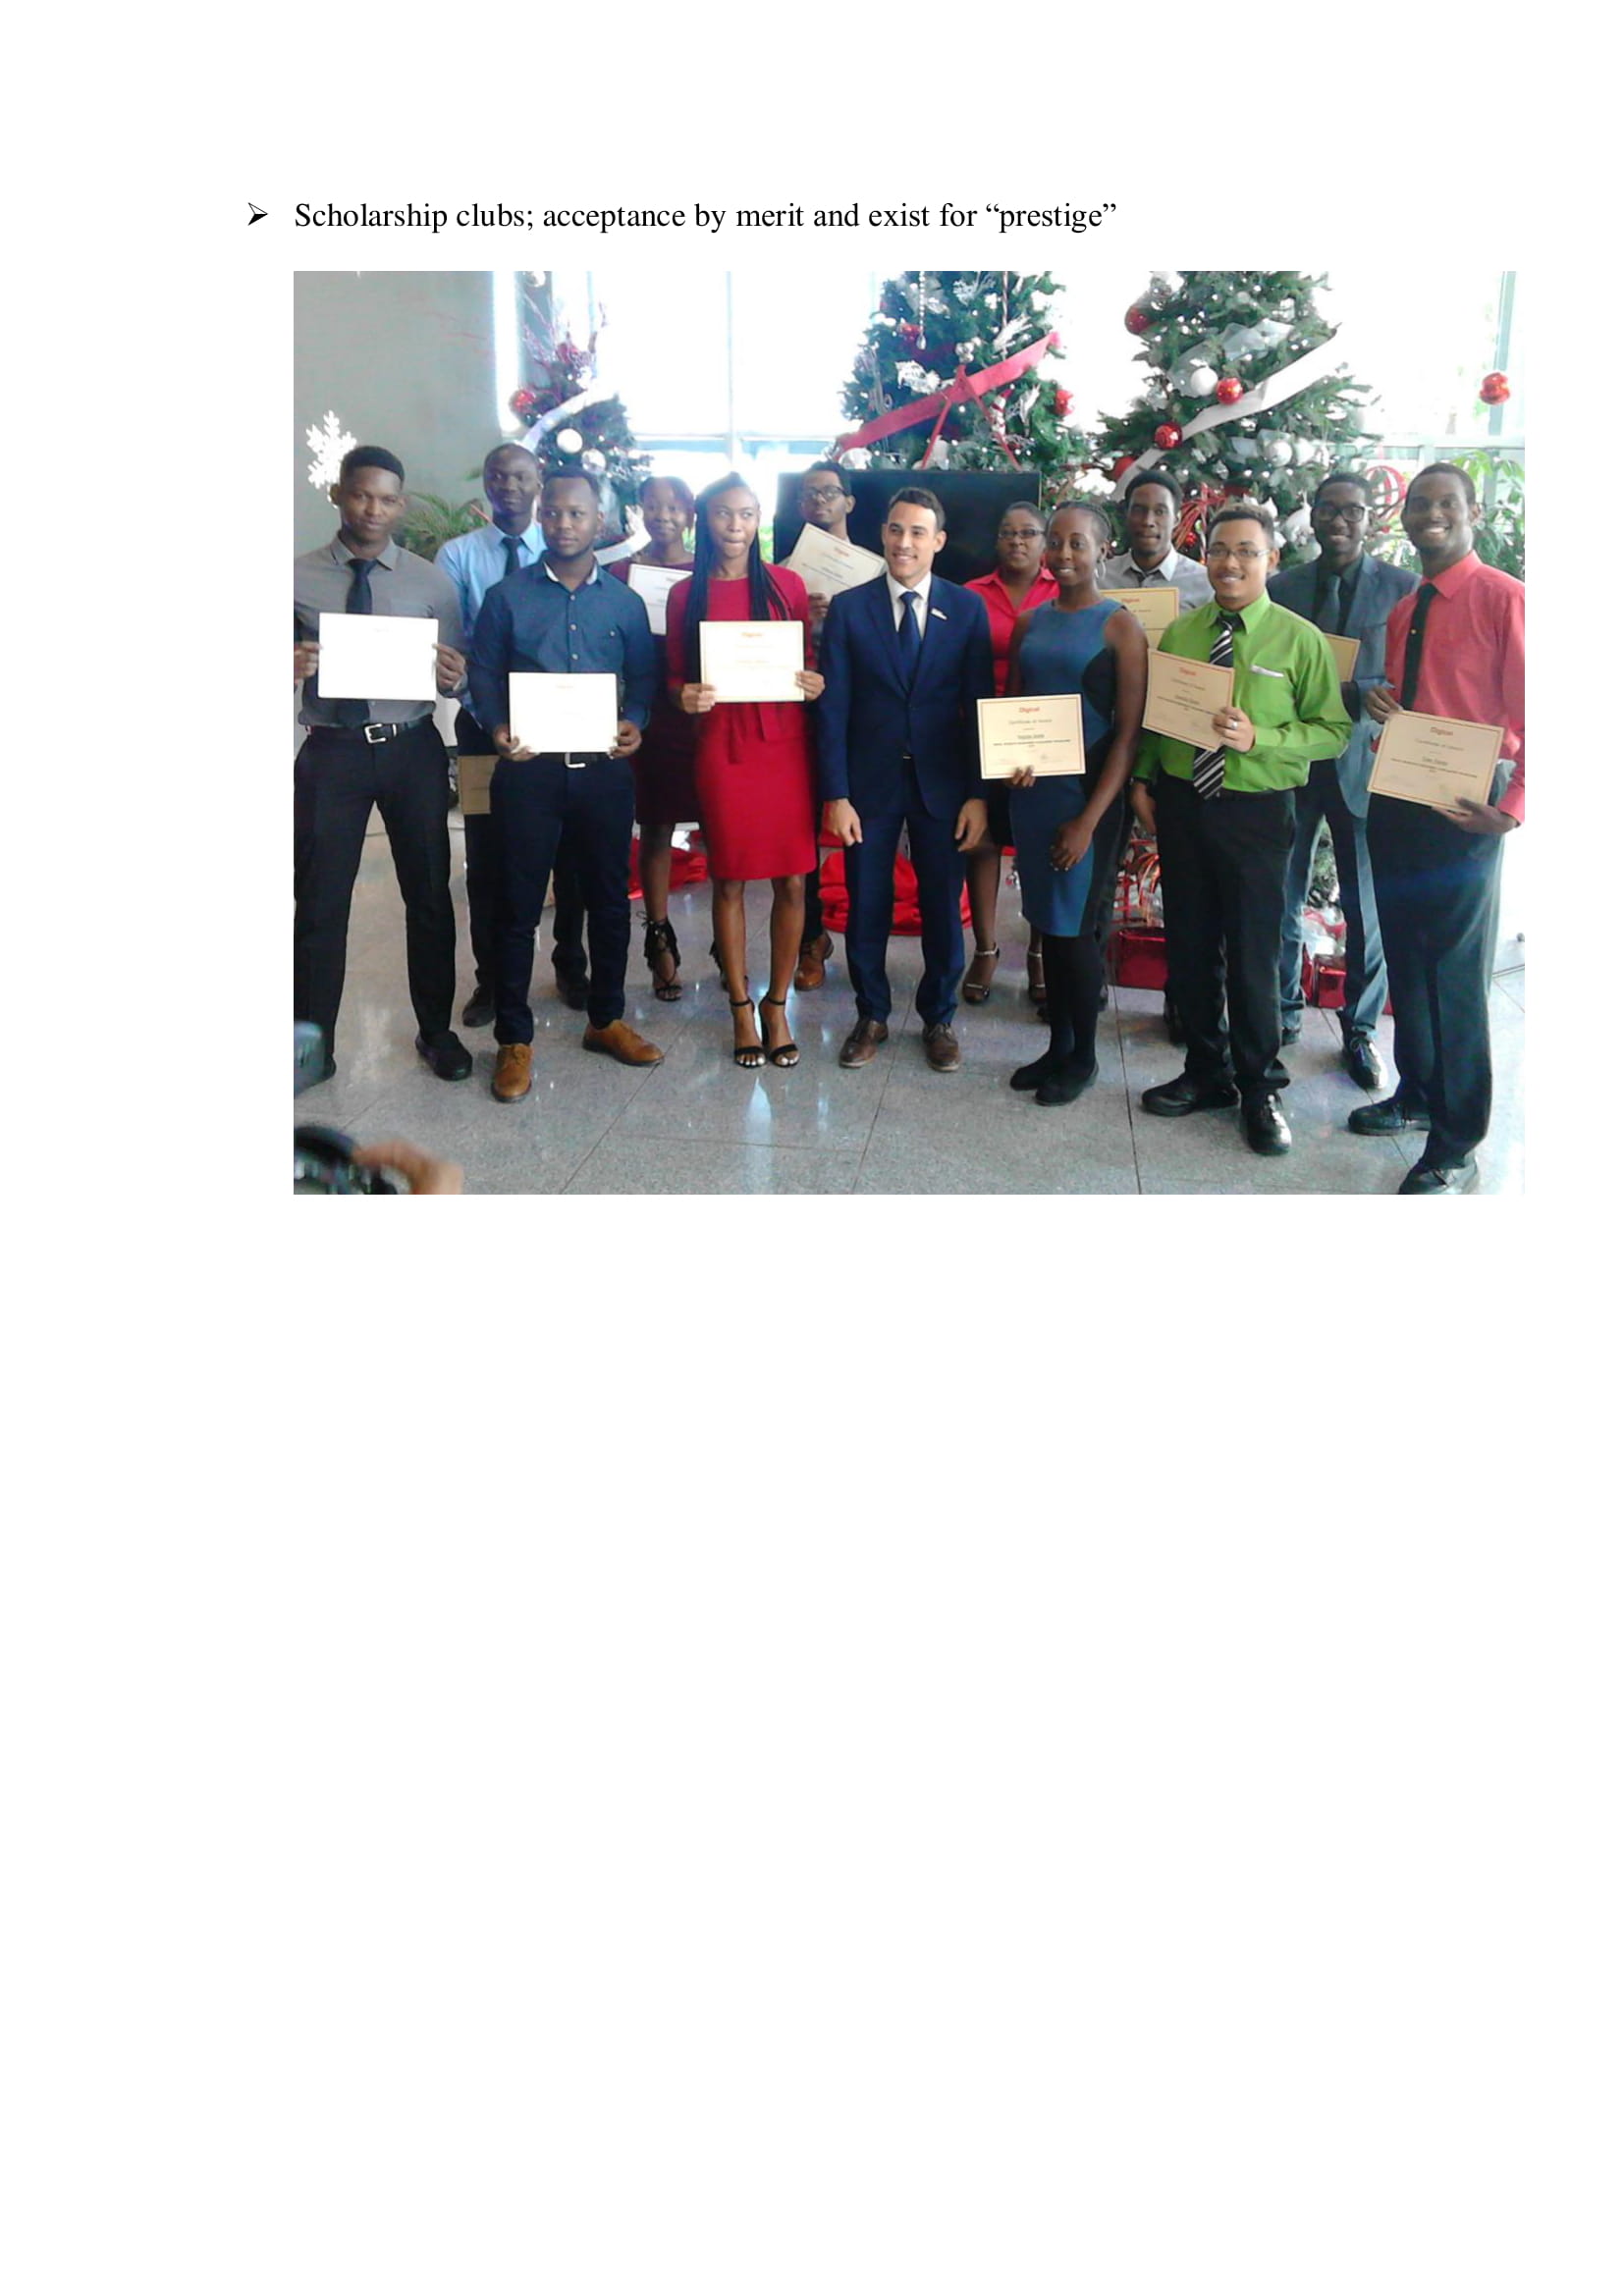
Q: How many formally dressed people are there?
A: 13